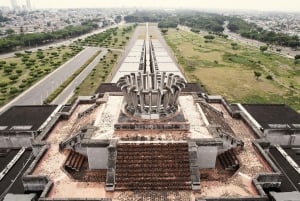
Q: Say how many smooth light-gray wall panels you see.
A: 2